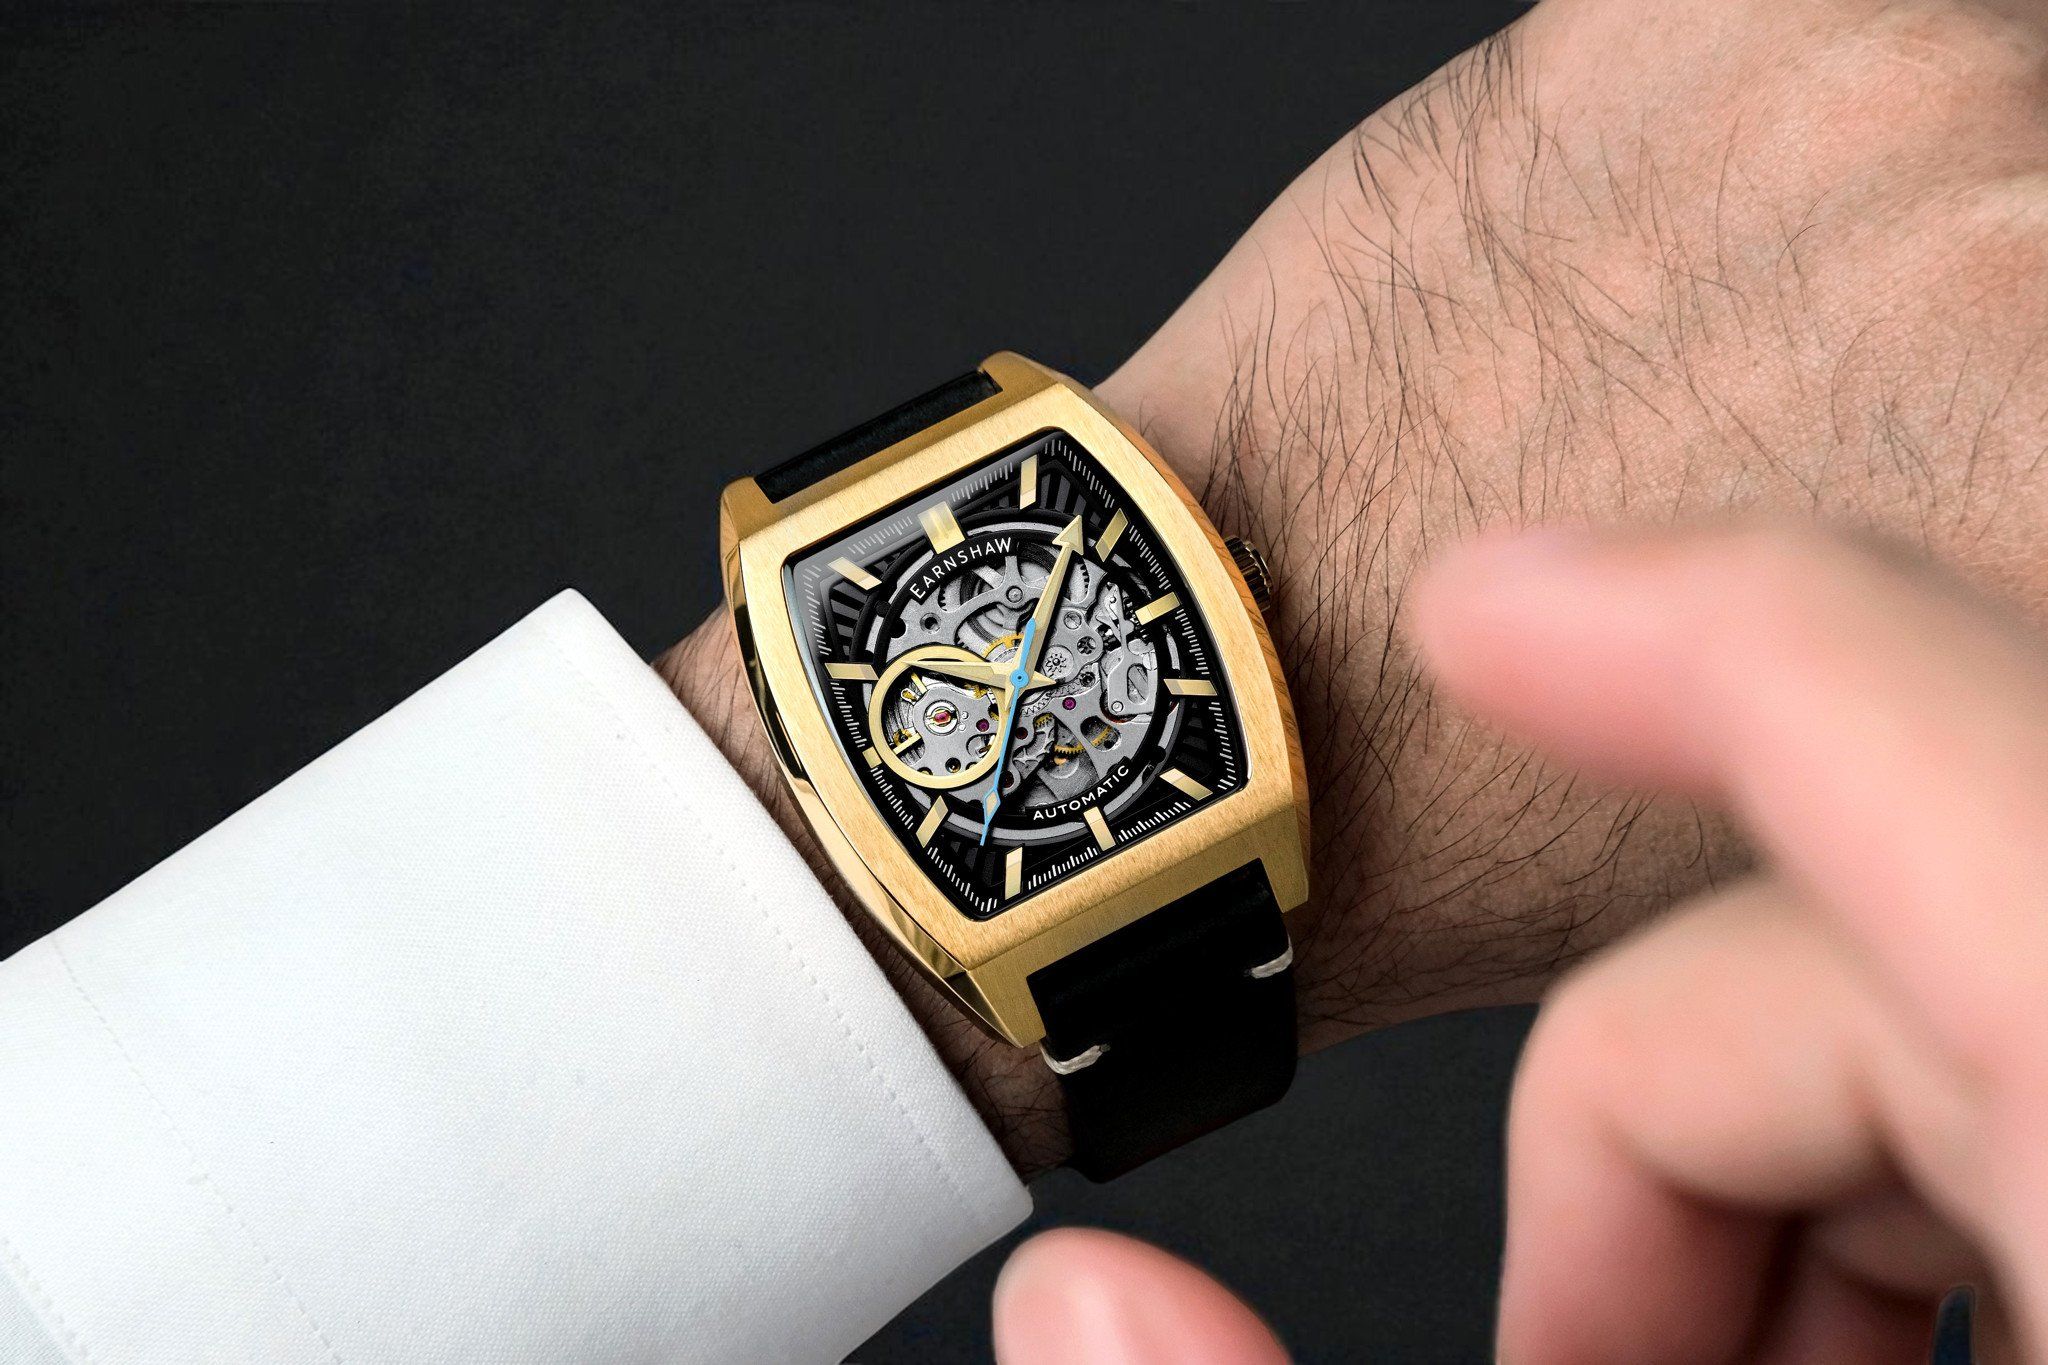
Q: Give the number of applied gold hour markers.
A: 12